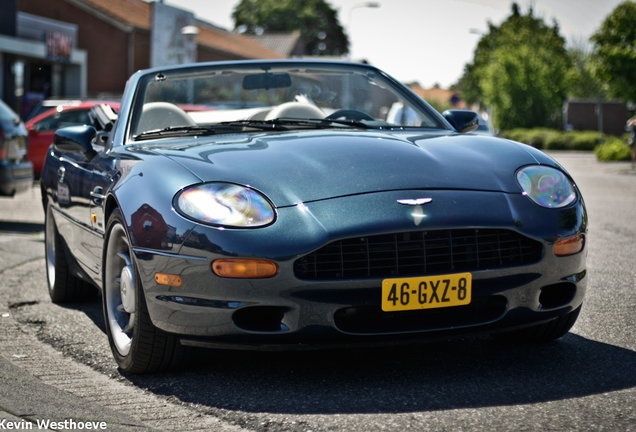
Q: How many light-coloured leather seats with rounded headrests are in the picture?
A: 2